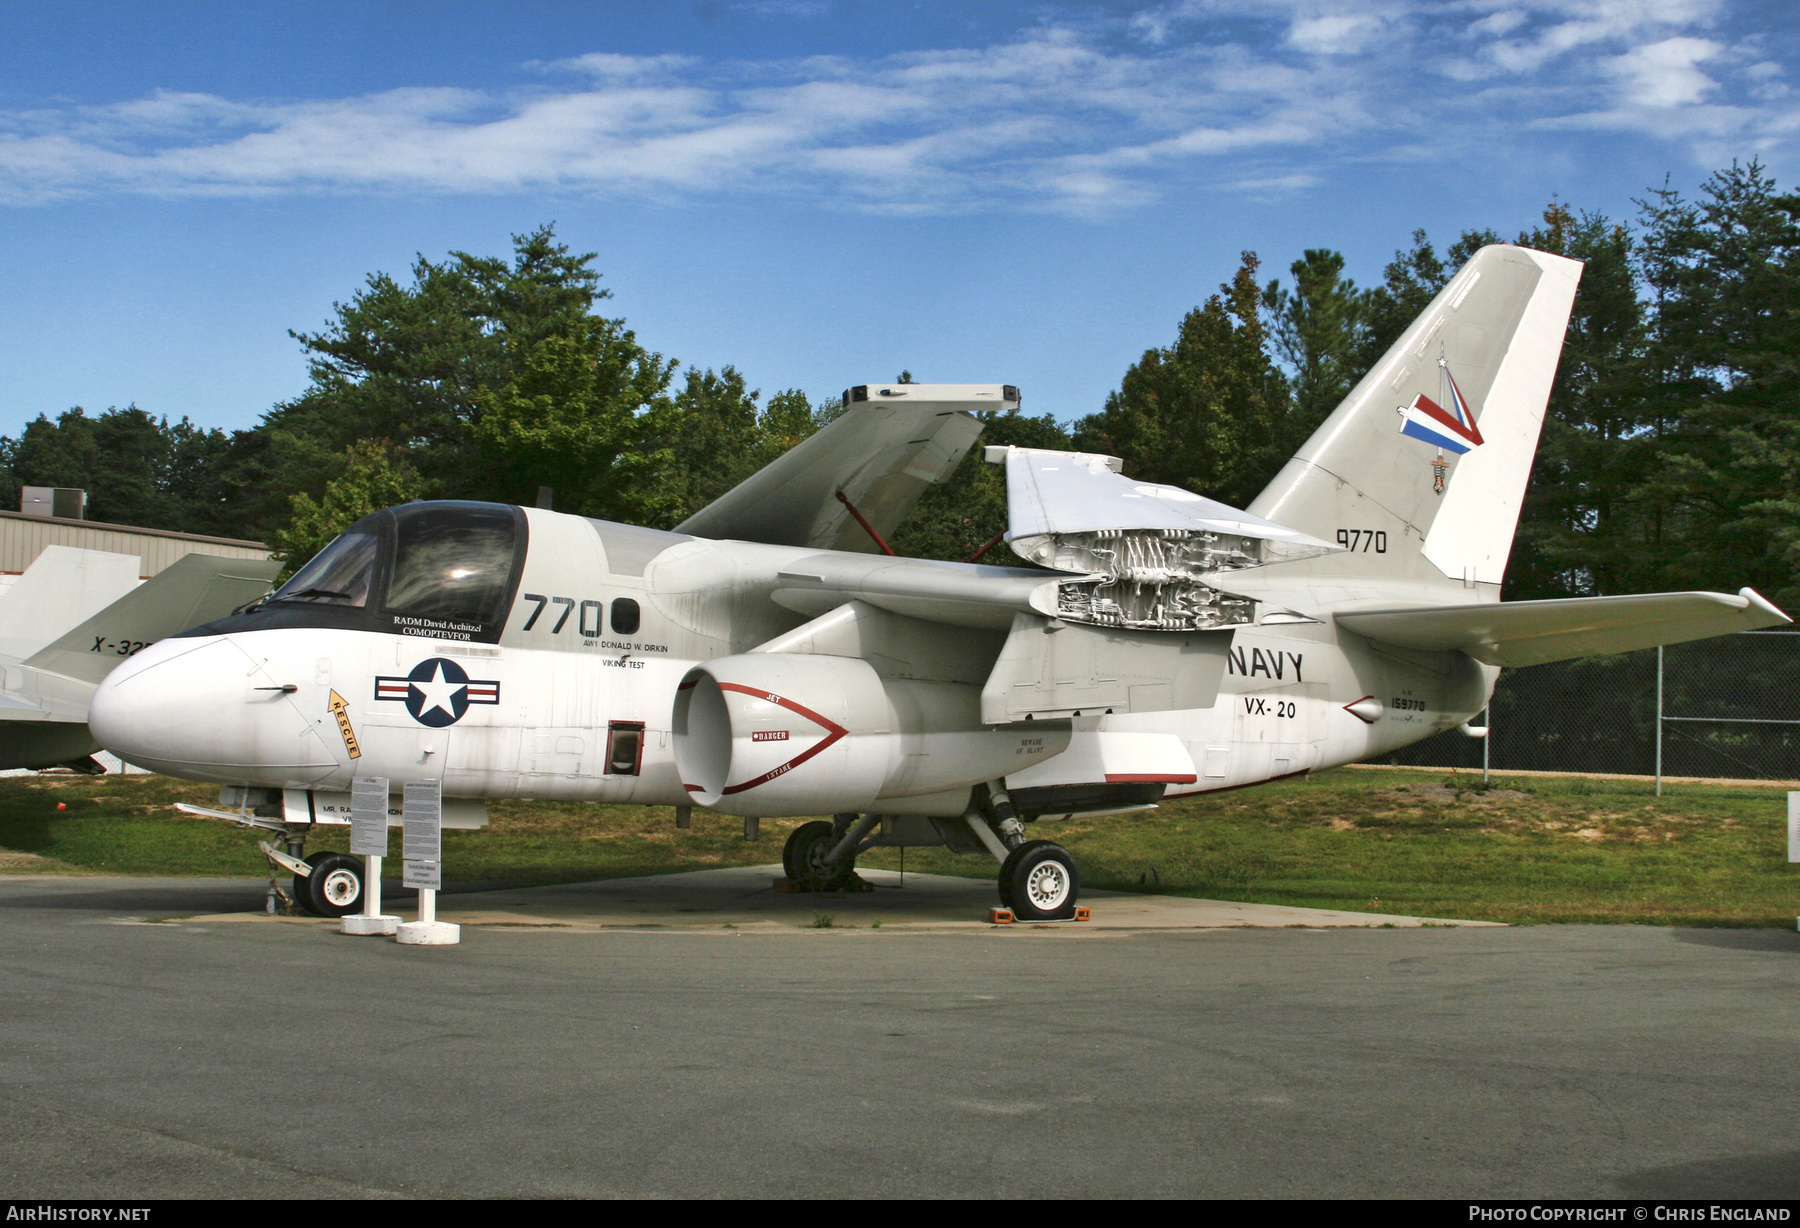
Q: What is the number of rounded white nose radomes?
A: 1